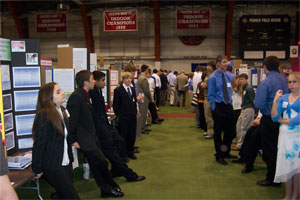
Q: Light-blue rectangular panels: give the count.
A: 4